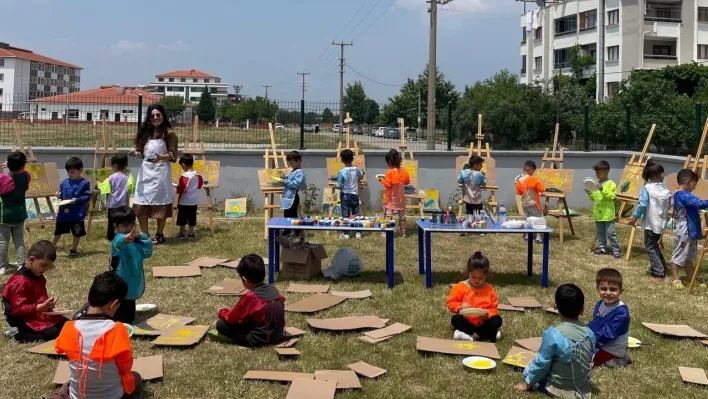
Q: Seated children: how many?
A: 6